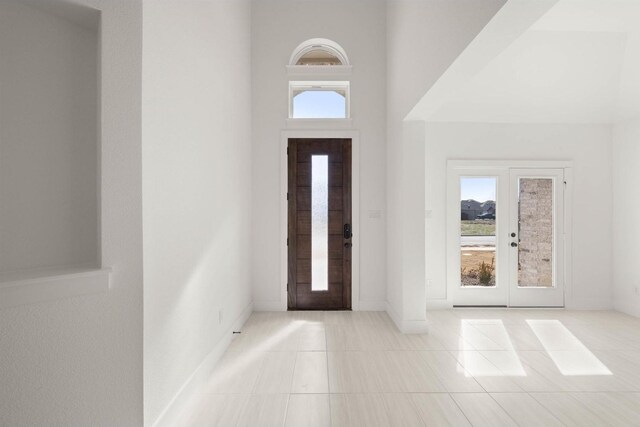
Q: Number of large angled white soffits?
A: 1